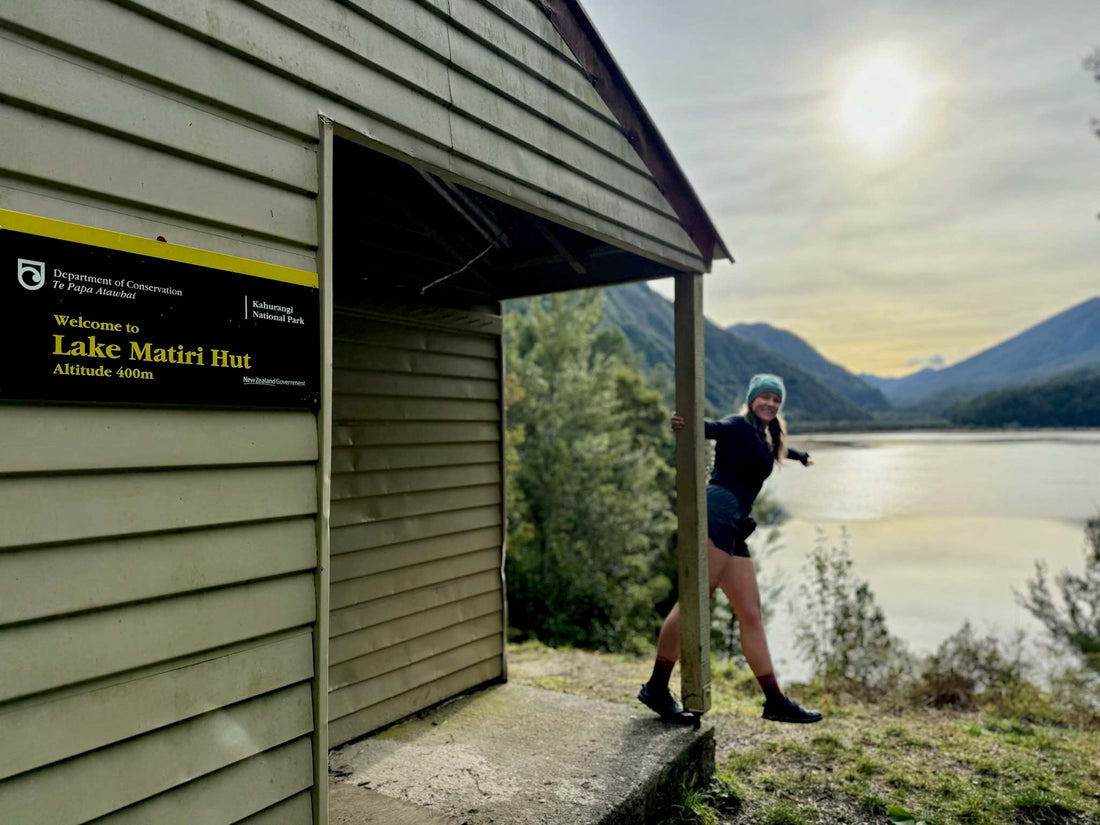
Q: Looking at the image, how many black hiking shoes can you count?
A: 2